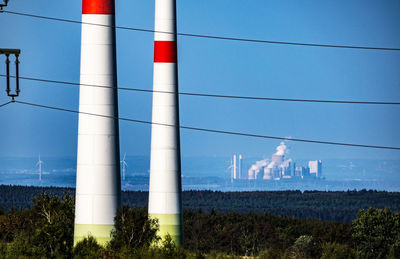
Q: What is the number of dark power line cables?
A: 3